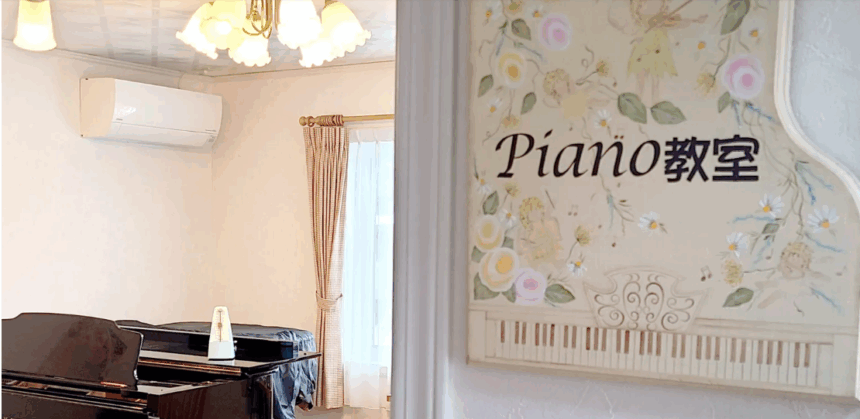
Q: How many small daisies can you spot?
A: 13